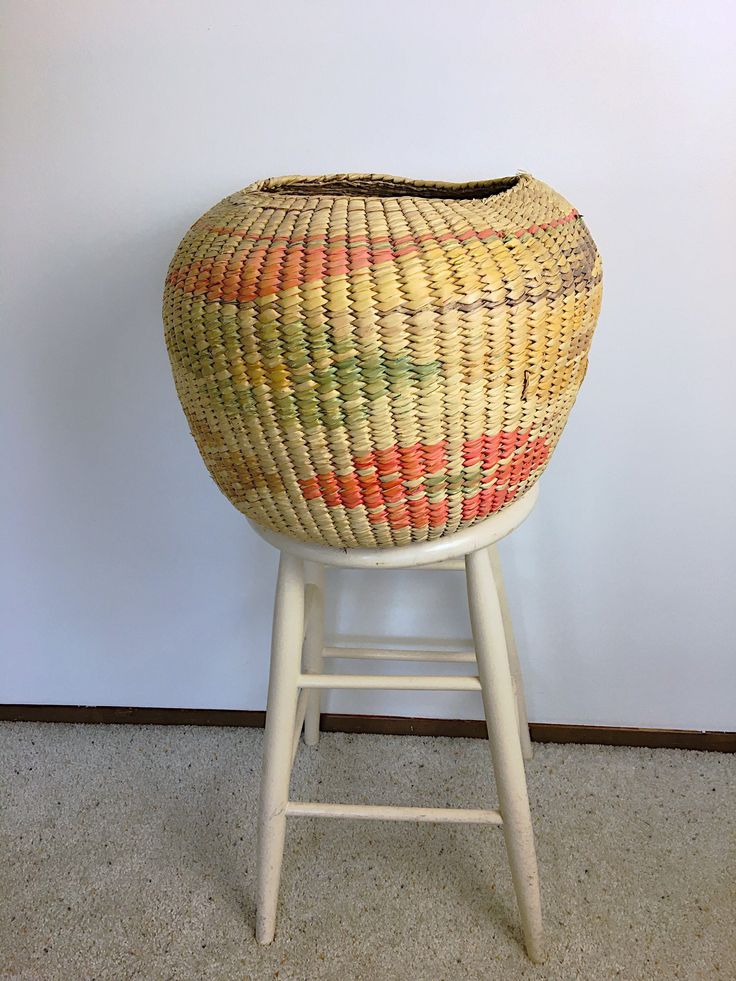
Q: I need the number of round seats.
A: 1